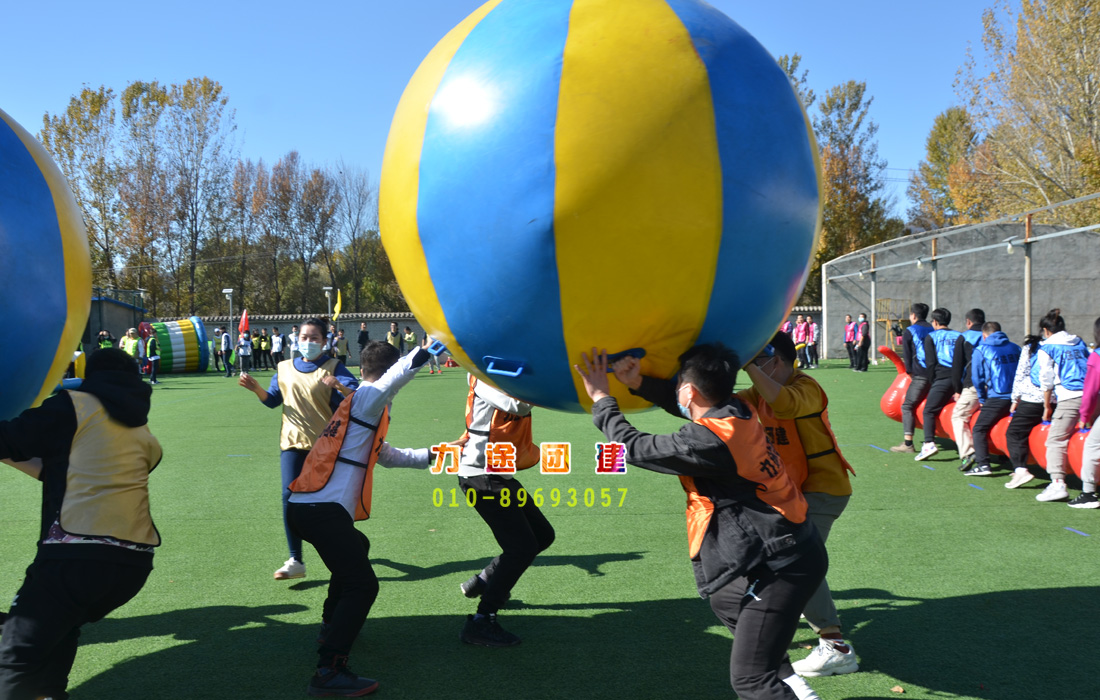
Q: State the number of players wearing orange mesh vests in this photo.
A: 4